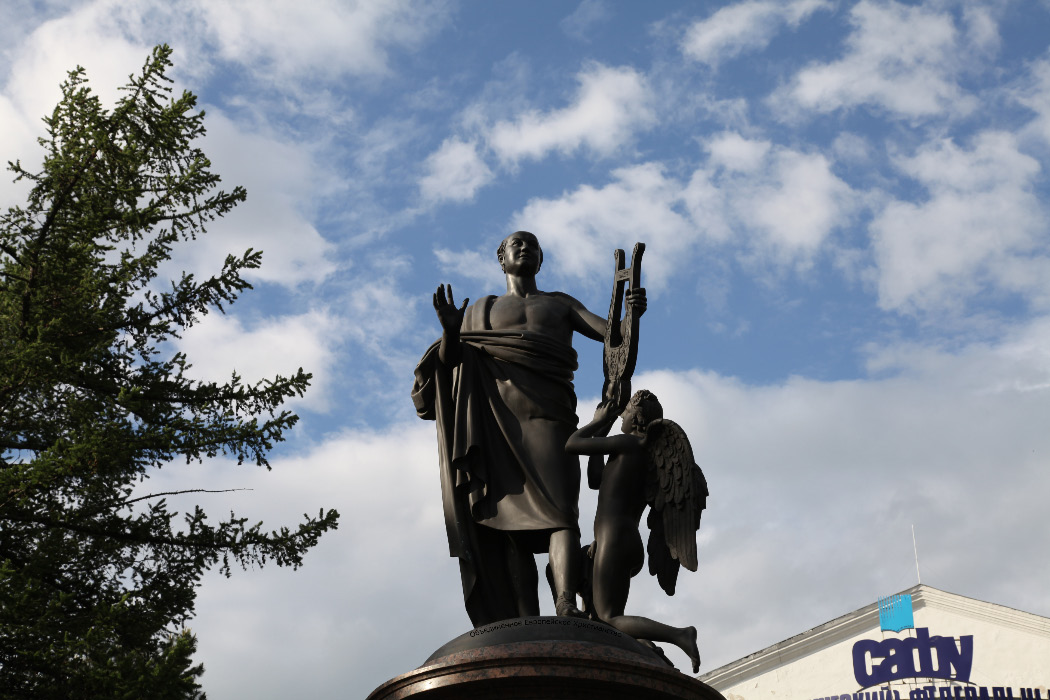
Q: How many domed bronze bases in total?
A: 1